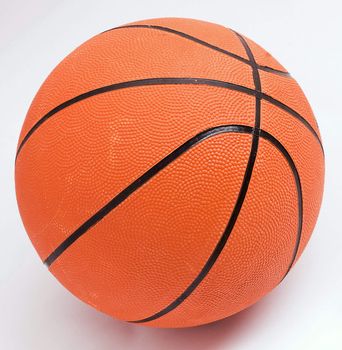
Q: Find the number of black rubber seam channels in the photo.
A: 4